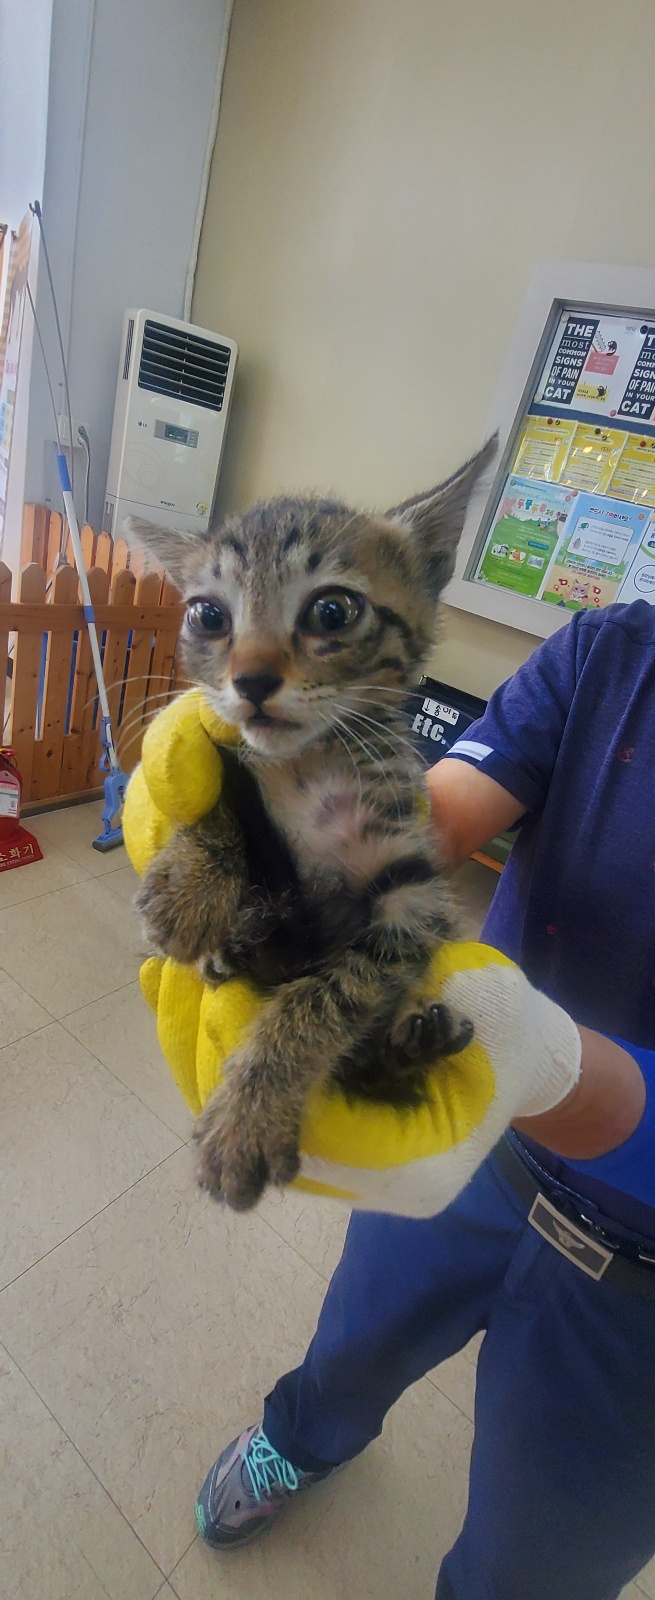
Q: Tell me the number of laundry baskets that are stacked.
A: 0